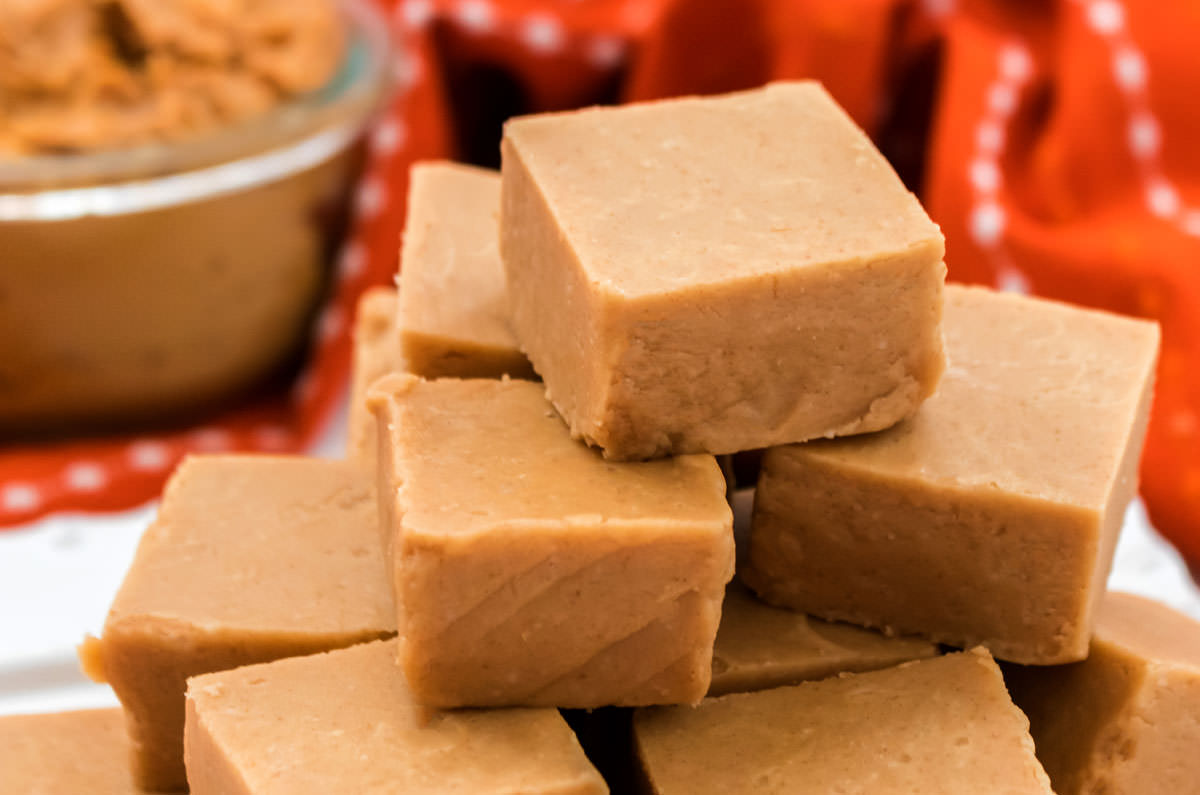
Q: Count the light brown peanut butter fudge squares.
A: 11